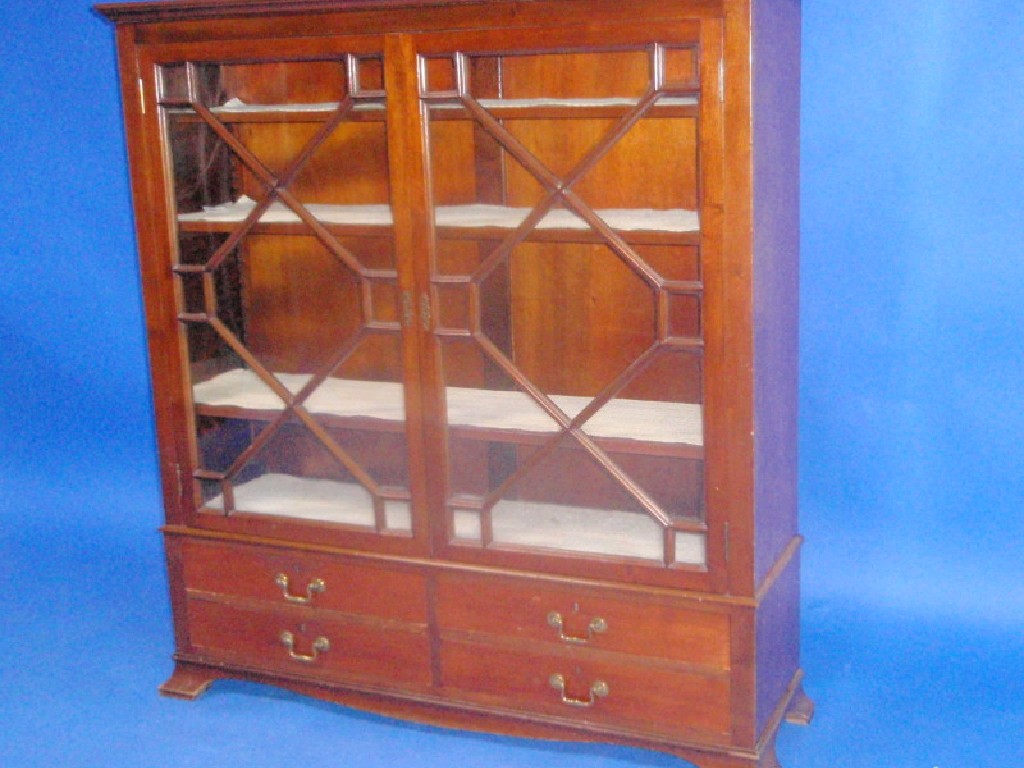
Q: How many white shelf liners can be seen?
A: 4